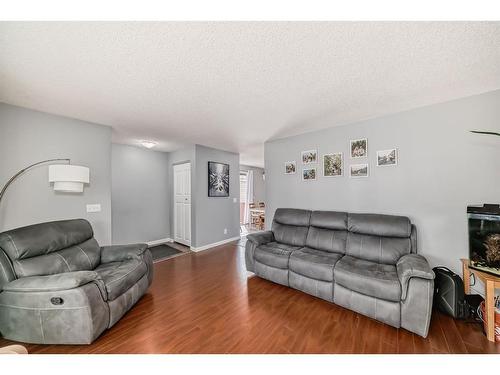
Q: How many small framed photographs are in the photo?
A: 7